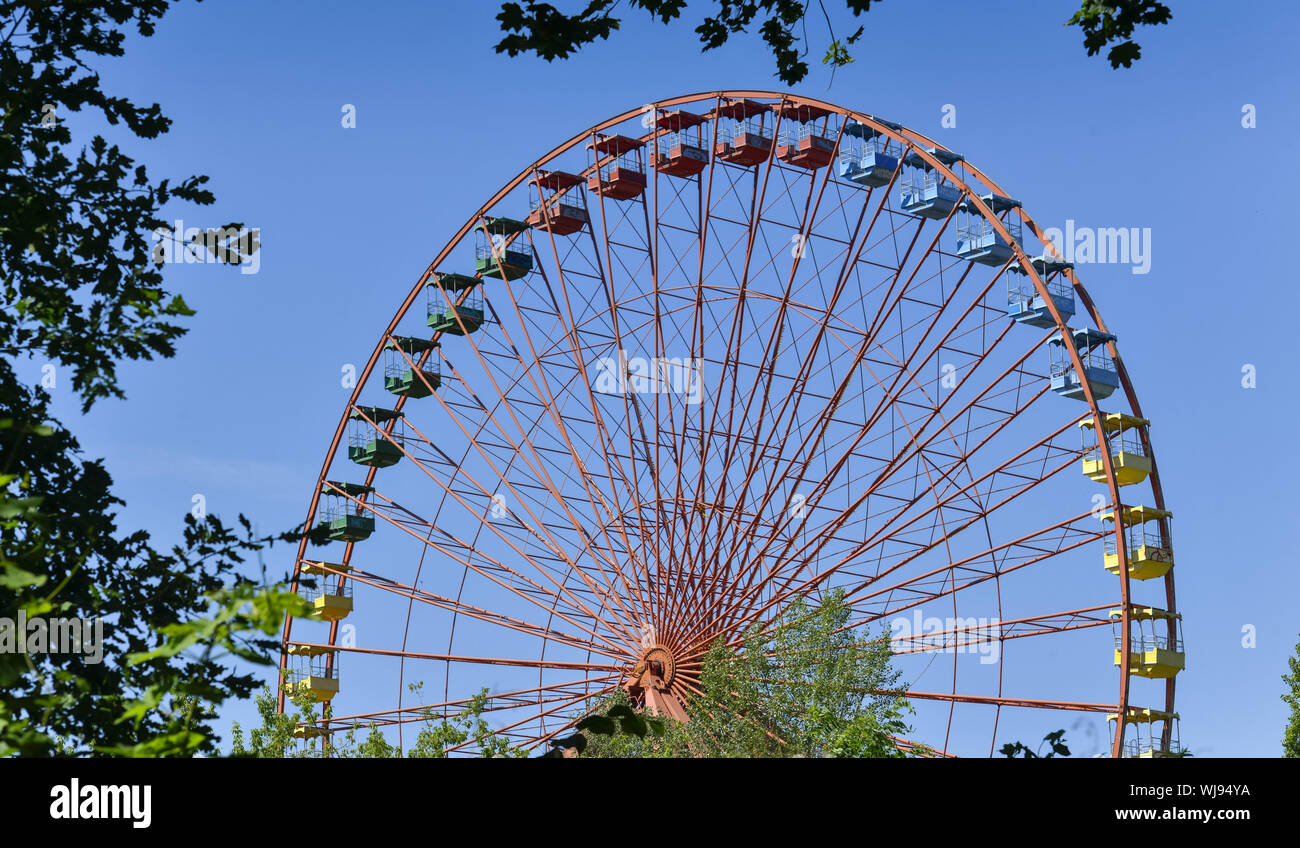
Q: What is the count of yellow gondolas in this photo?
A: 7